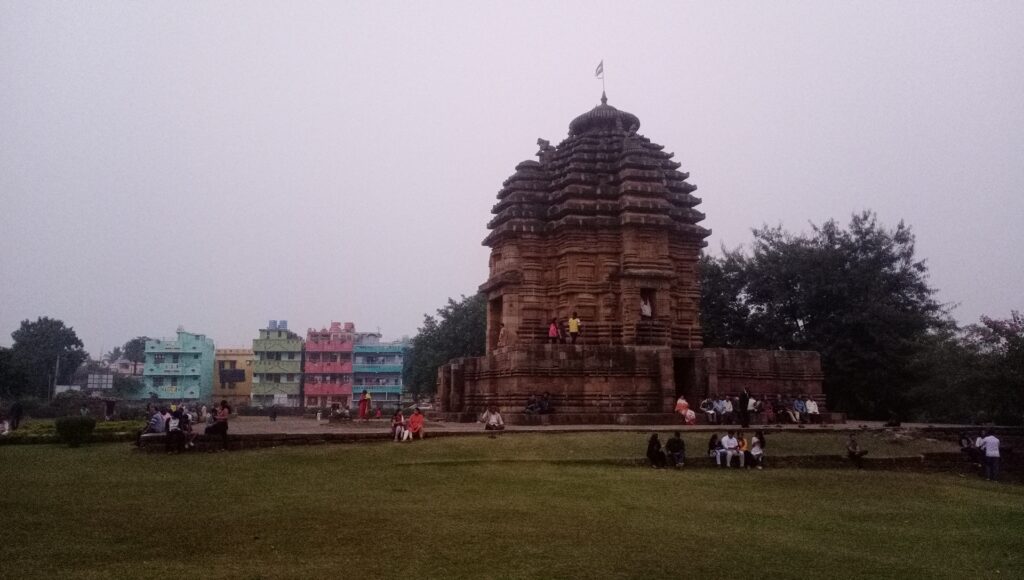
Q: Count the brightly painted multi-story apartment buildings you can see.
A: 5